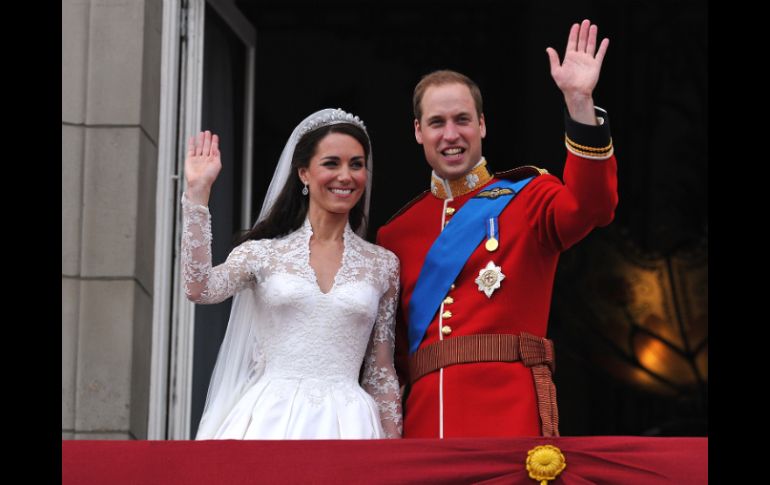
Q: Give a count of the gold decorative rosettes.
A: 1